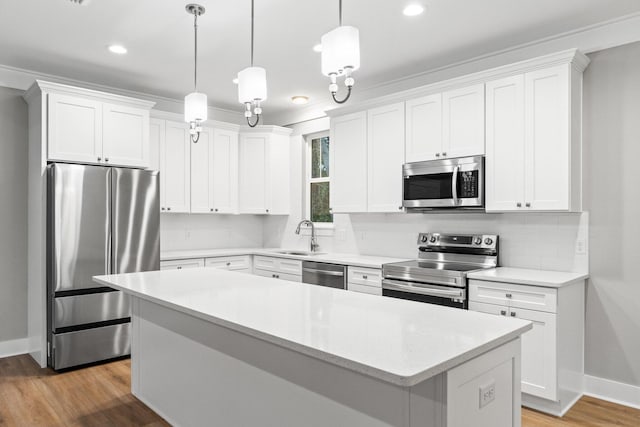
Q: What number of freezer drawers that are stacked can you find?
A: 2